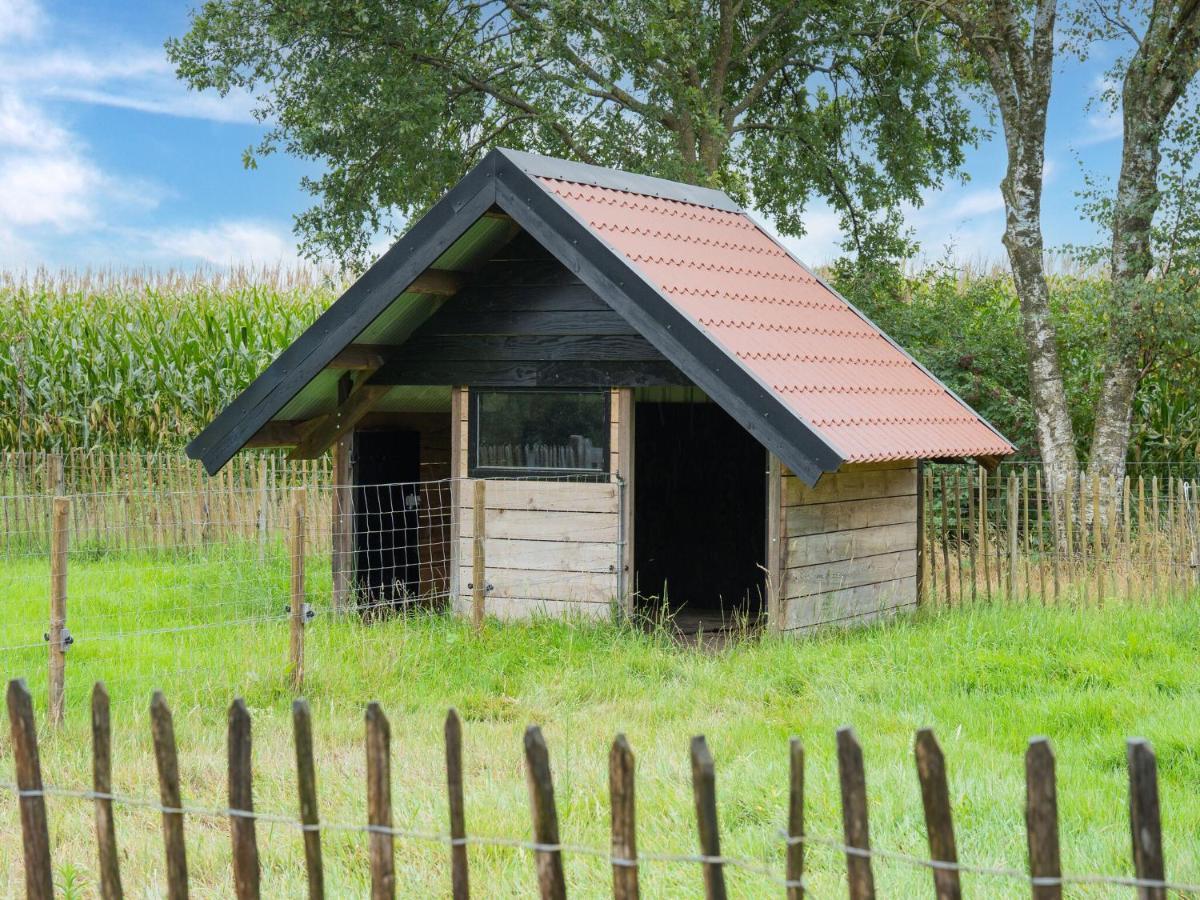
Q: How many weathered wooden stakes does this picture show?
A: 15